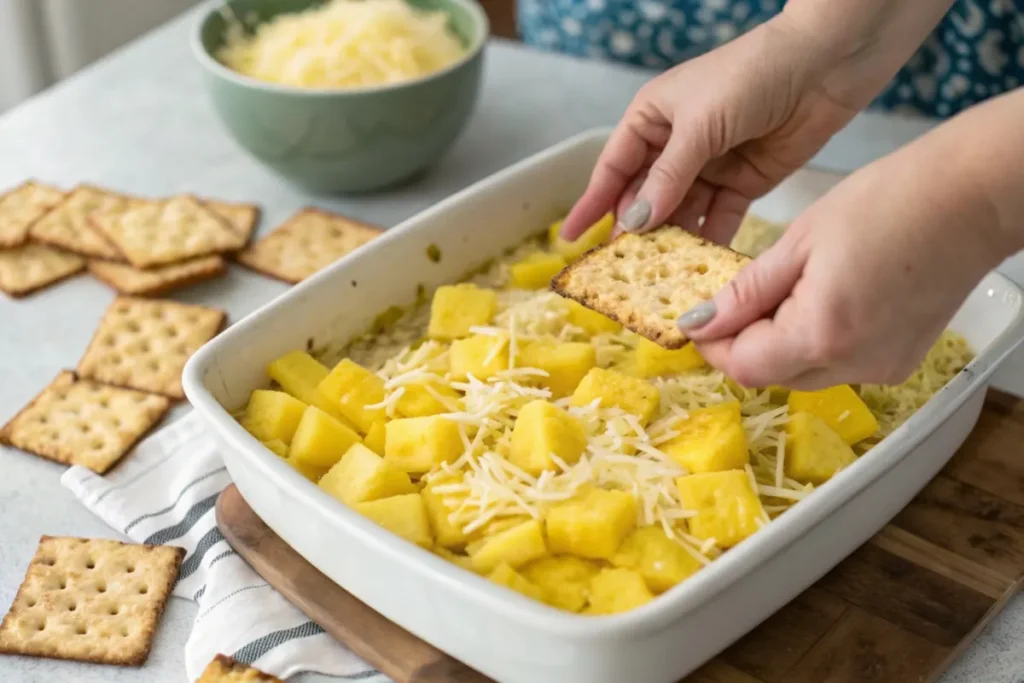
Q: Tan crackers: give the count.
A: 12